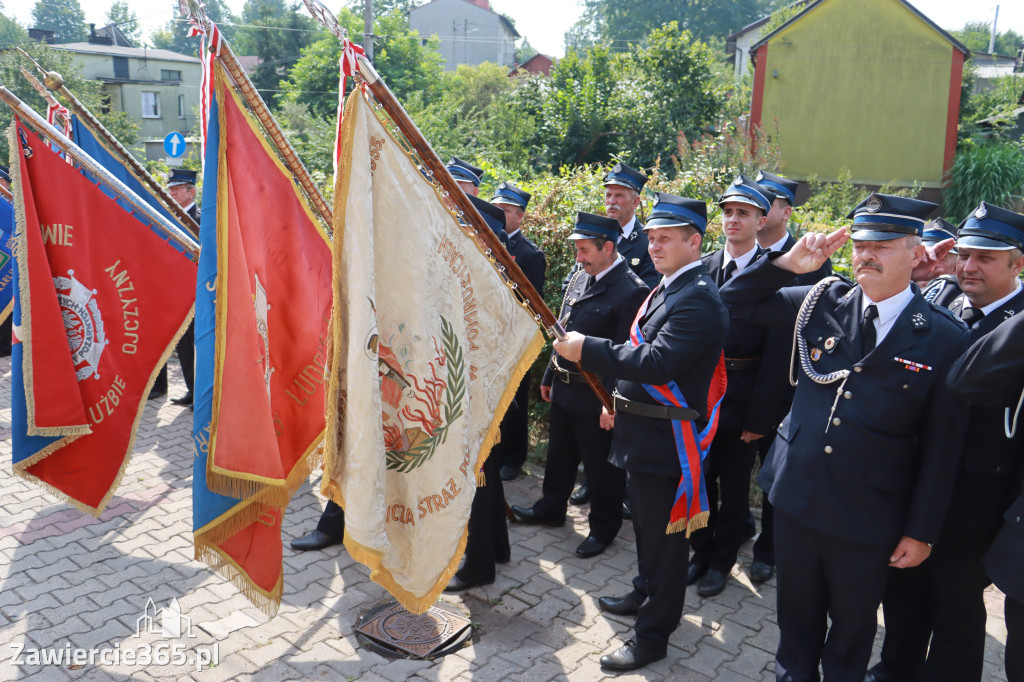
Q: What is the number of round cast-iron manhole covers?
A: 1